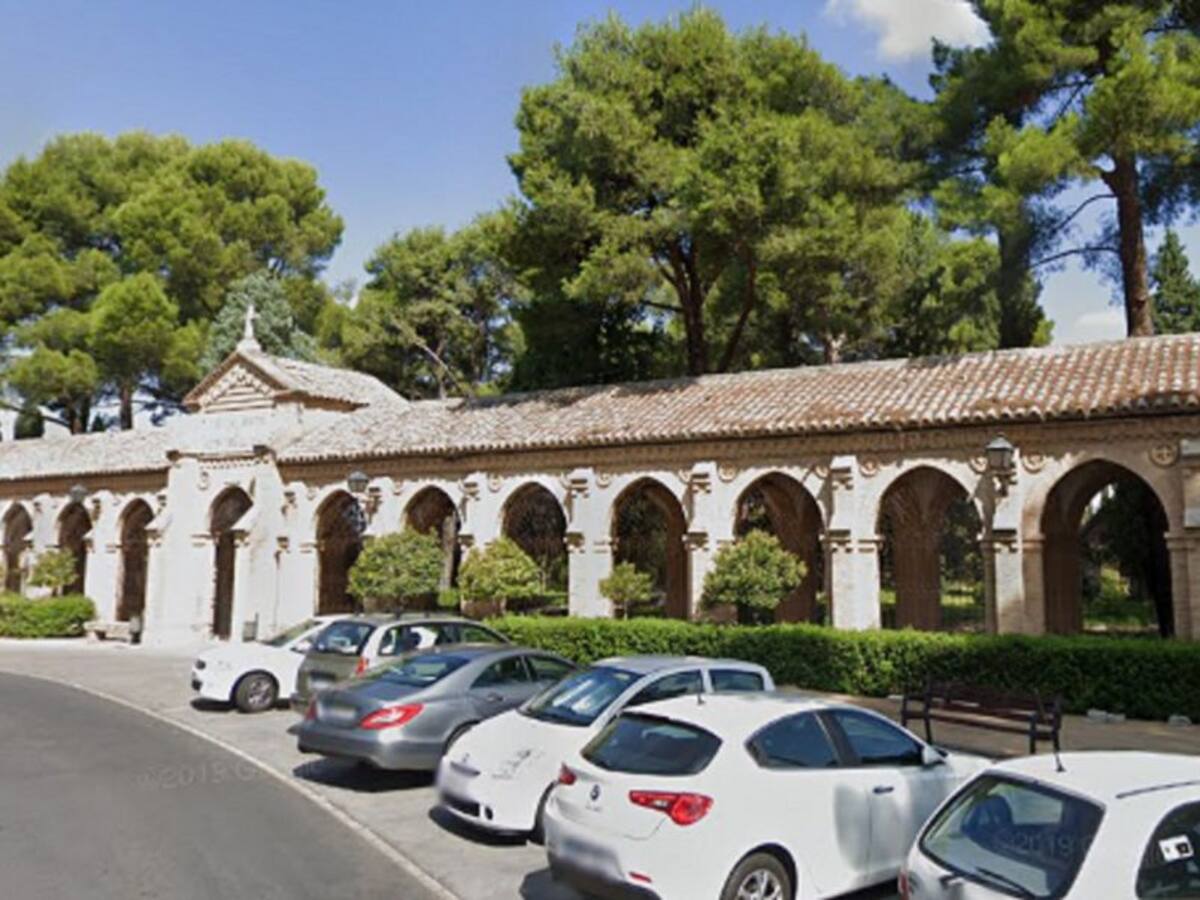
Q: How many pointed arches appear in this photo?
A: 11